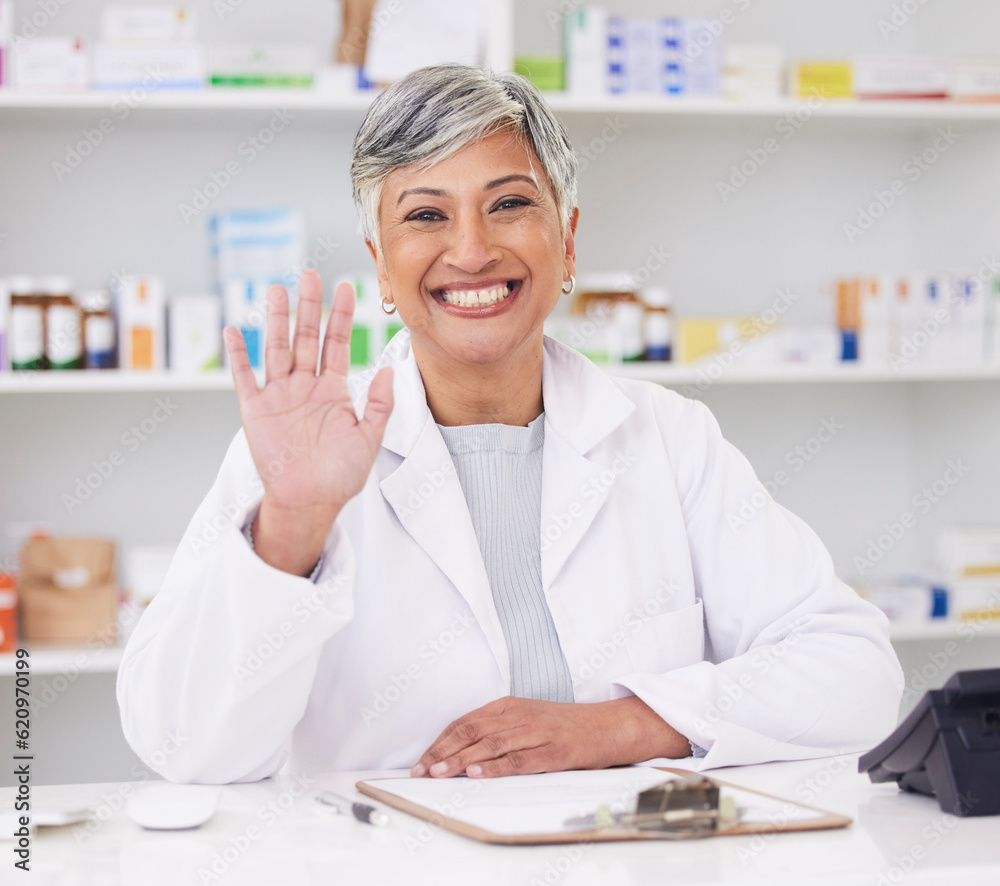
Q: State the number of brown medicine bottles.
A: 6